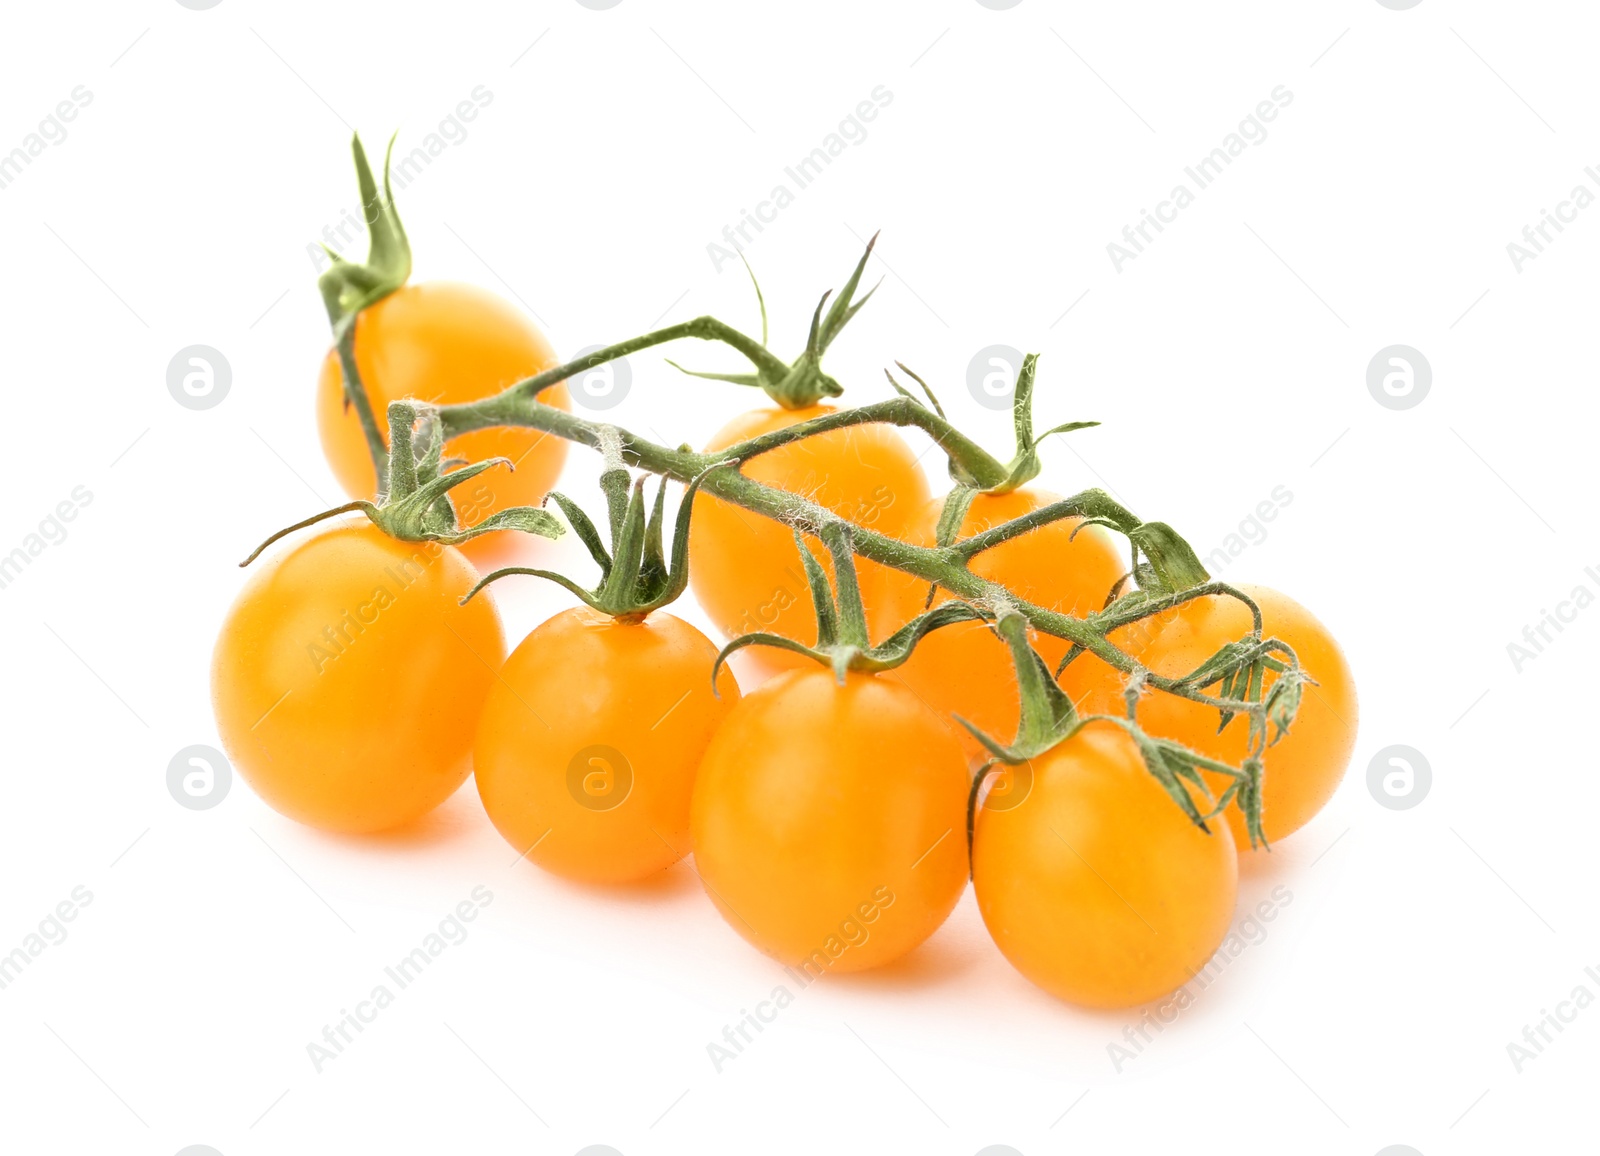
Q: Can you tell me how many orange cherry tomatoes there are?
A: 8